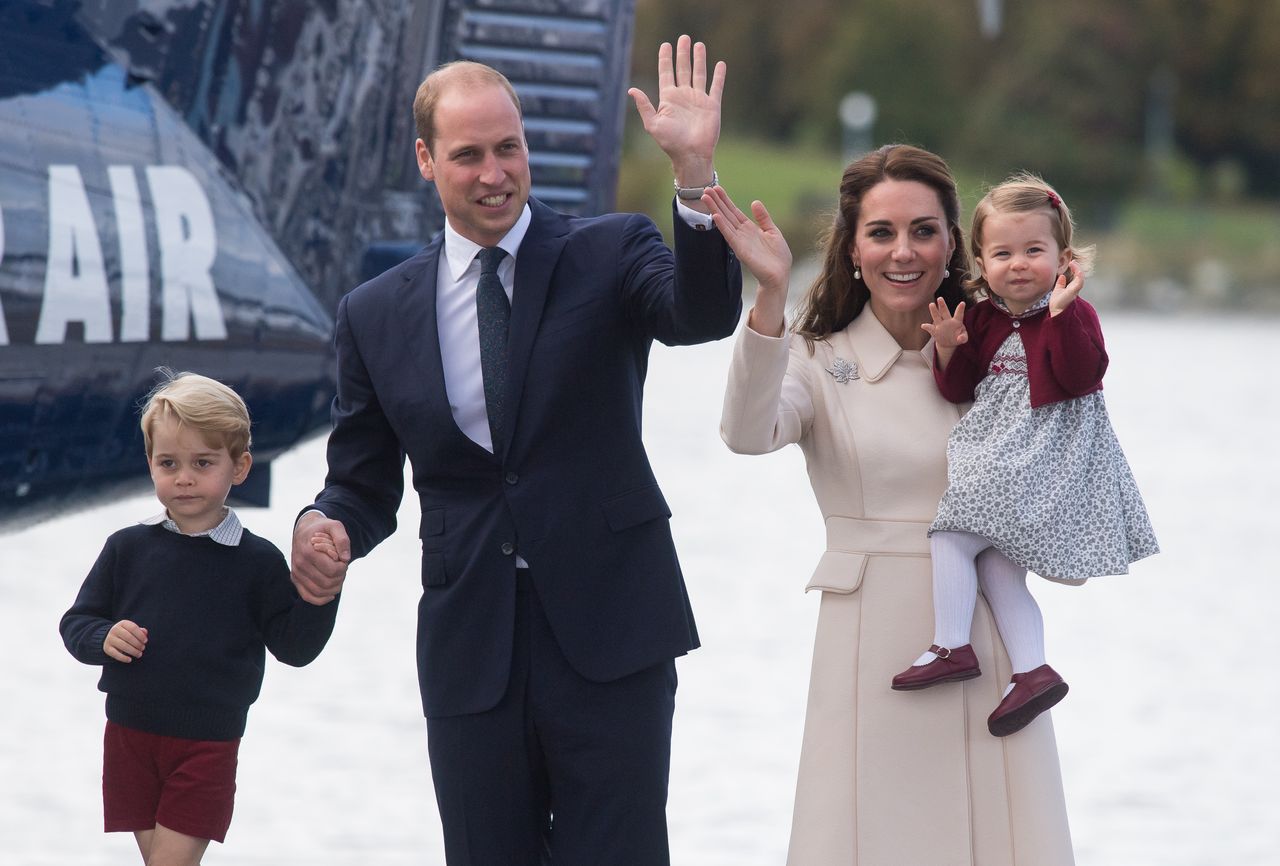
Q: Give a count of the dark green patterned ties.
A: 1